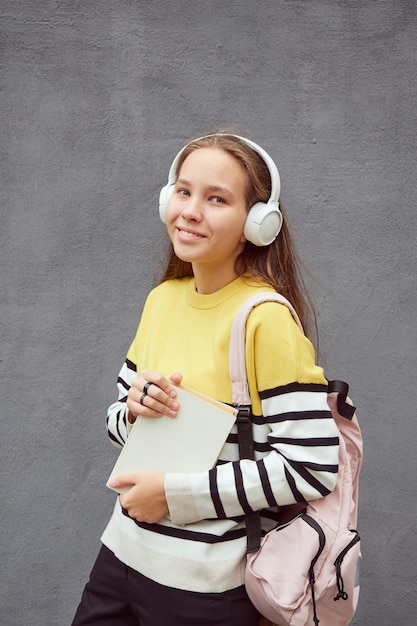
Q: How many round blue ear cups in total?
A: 0